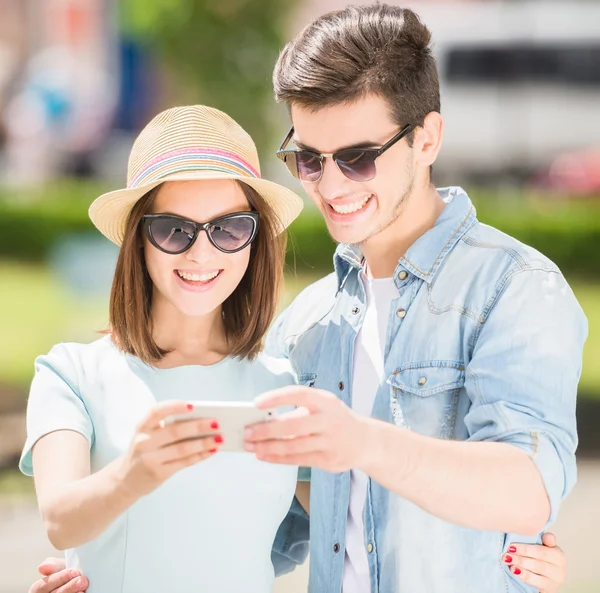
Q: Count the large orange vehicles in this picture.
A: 0